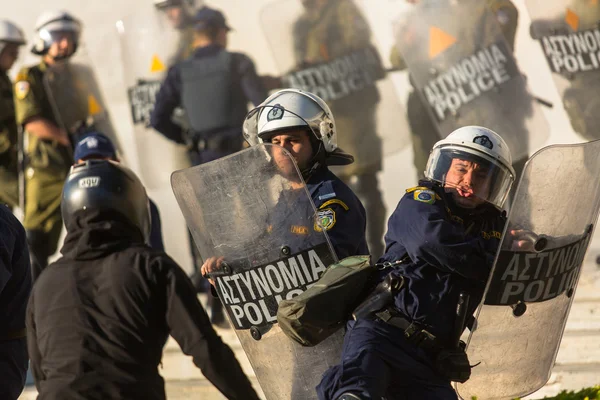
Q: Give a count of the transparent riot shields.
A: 7